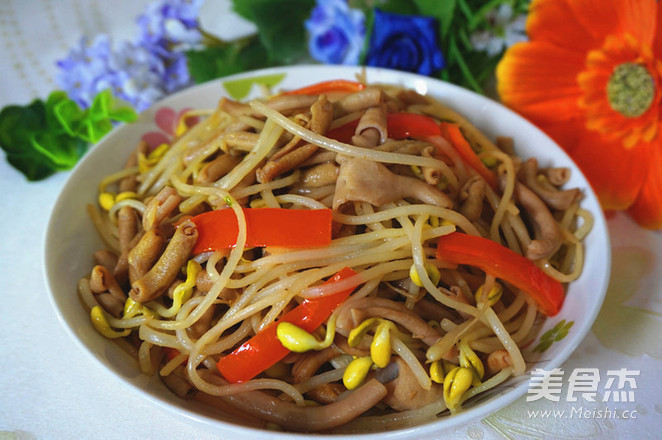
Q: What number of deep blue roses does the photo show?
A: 1